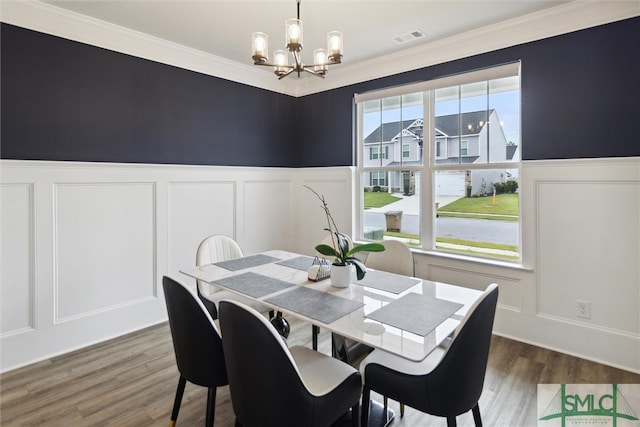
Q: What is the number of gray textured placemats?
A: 6